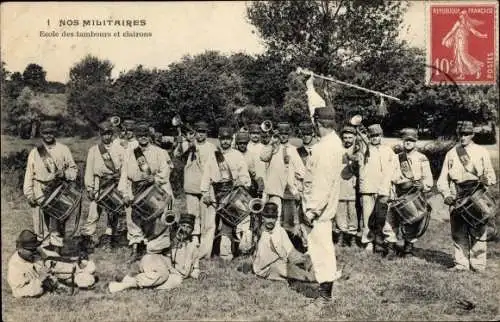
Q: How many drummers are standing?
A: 6